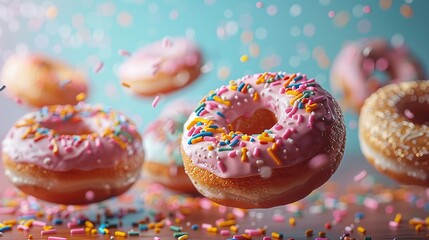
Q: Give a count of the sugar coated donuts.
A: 1